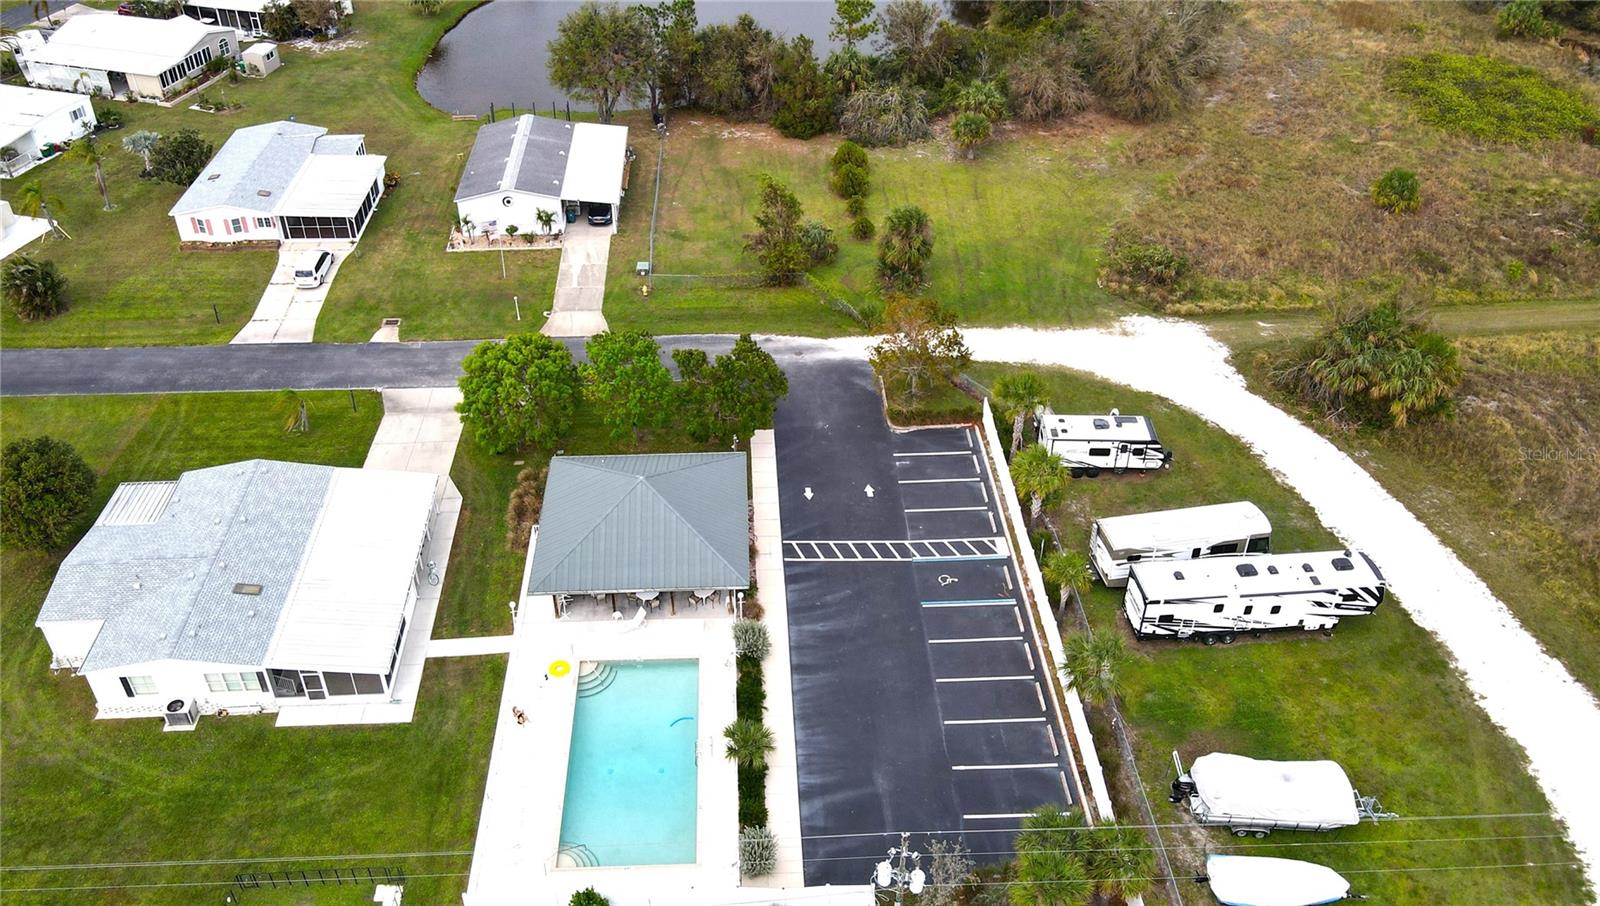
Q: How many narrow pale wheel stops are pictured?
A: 10